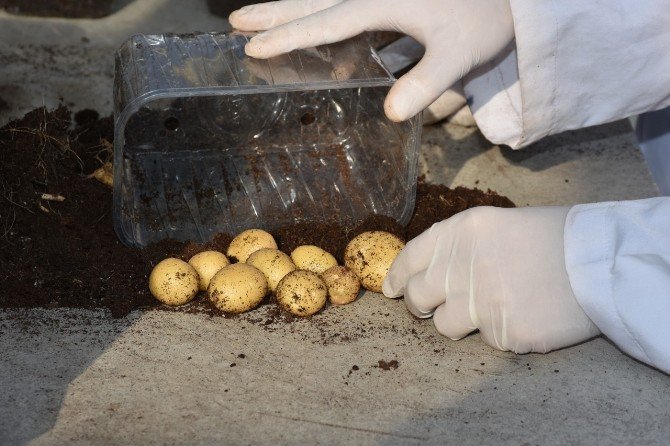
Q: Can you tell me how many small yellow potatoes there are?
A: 9